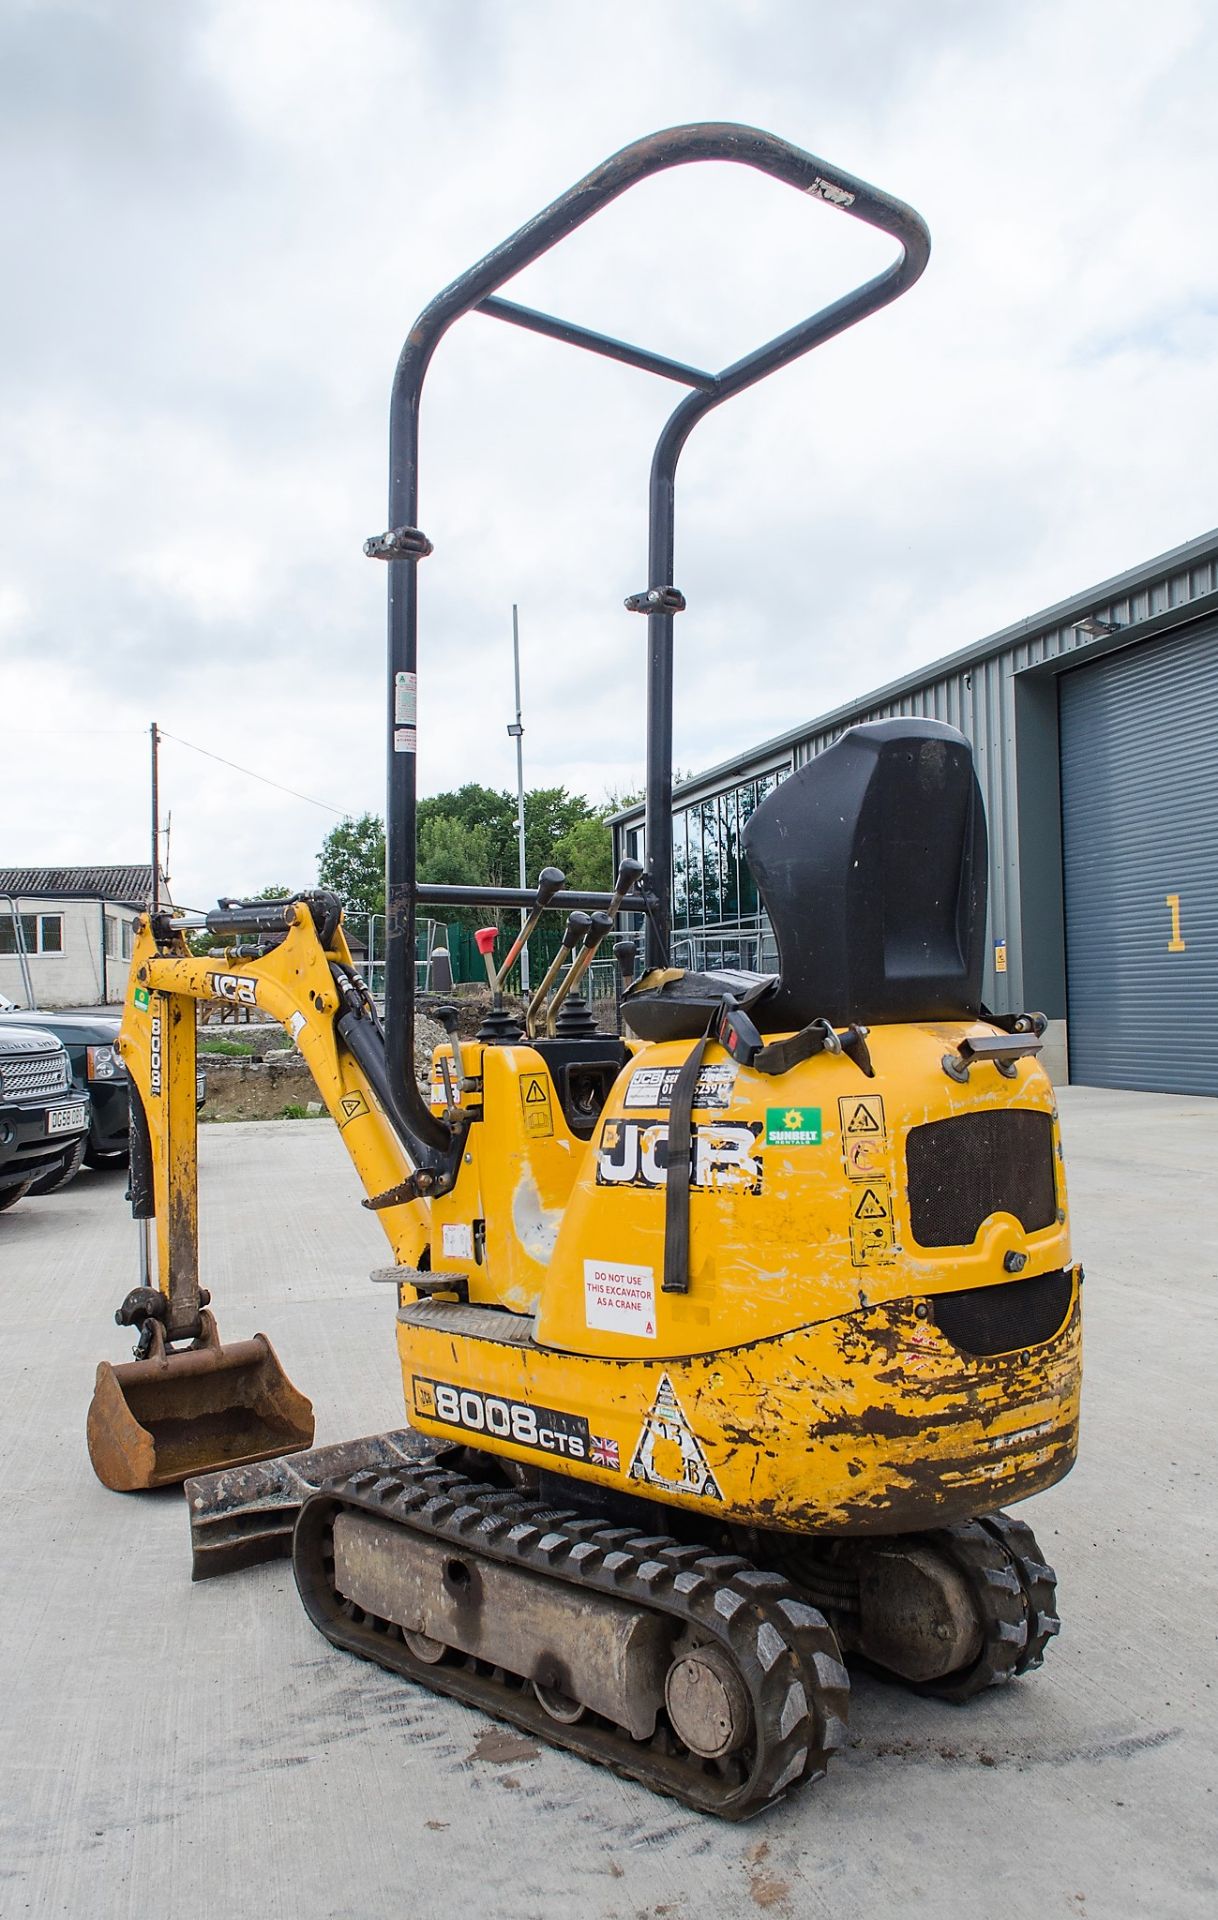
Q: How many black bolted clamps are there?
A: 2